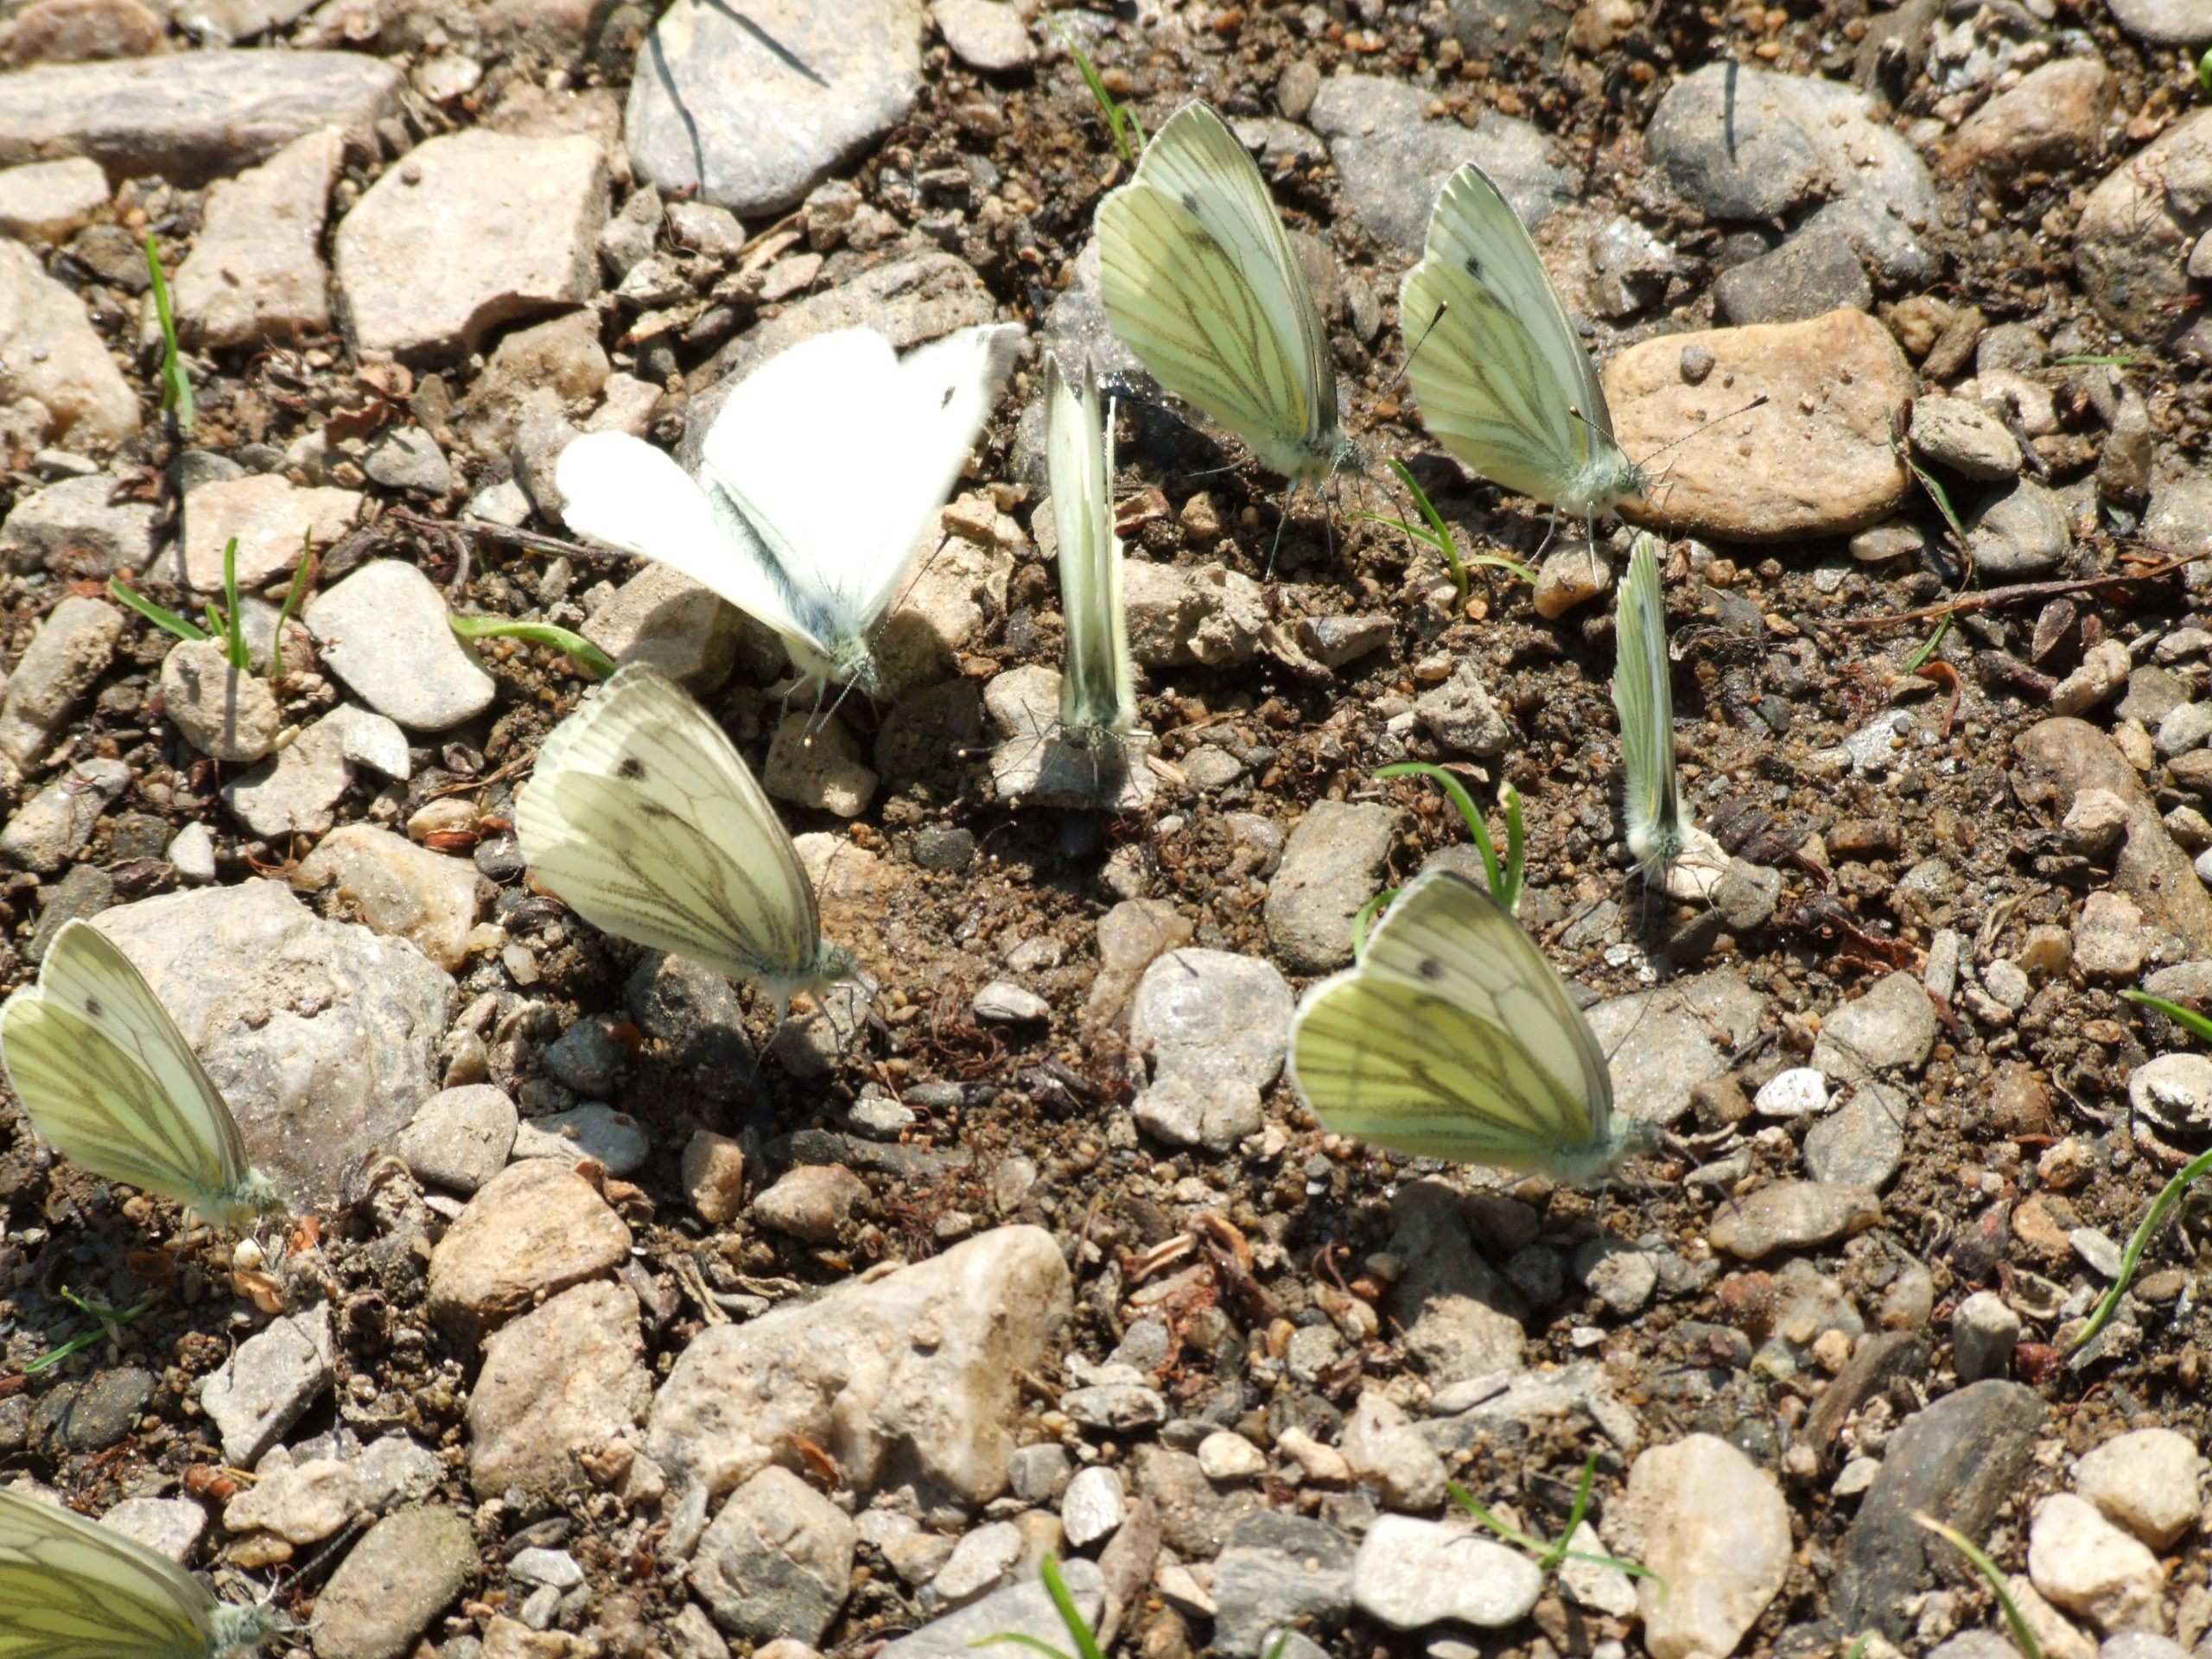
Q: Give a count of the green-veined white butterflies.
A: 9